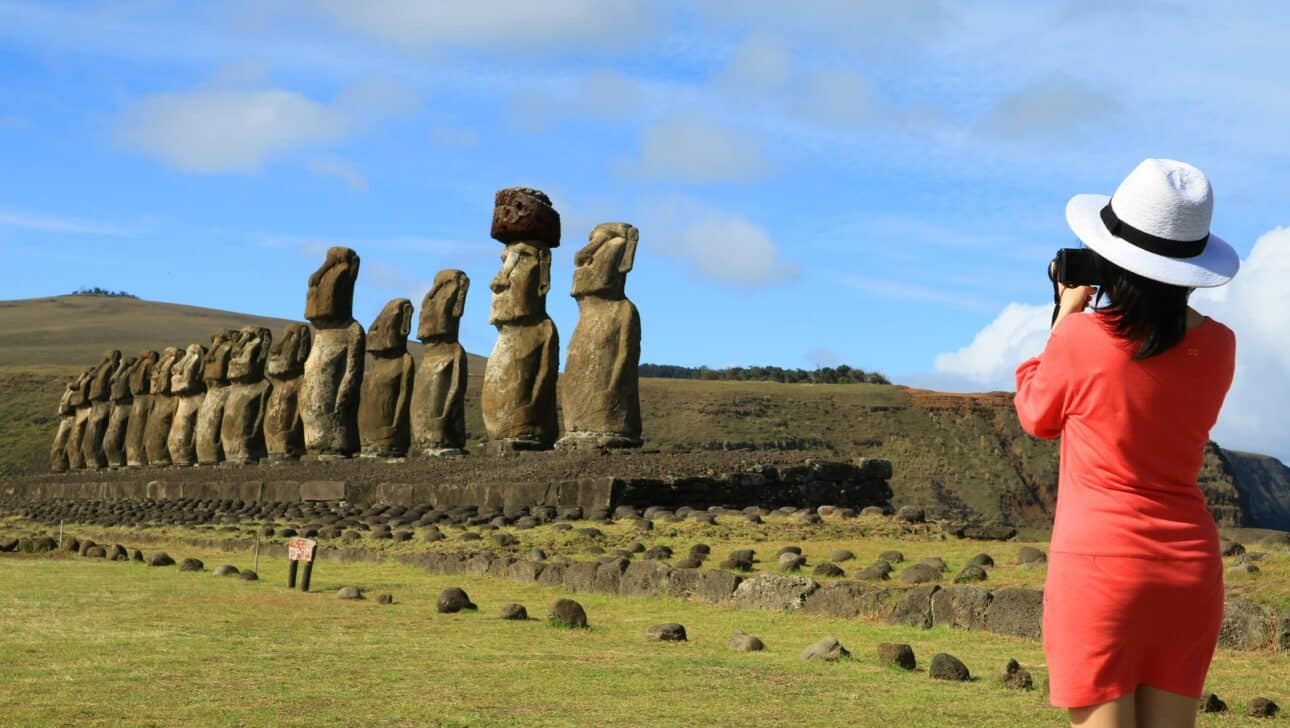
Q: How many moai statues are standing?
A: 15